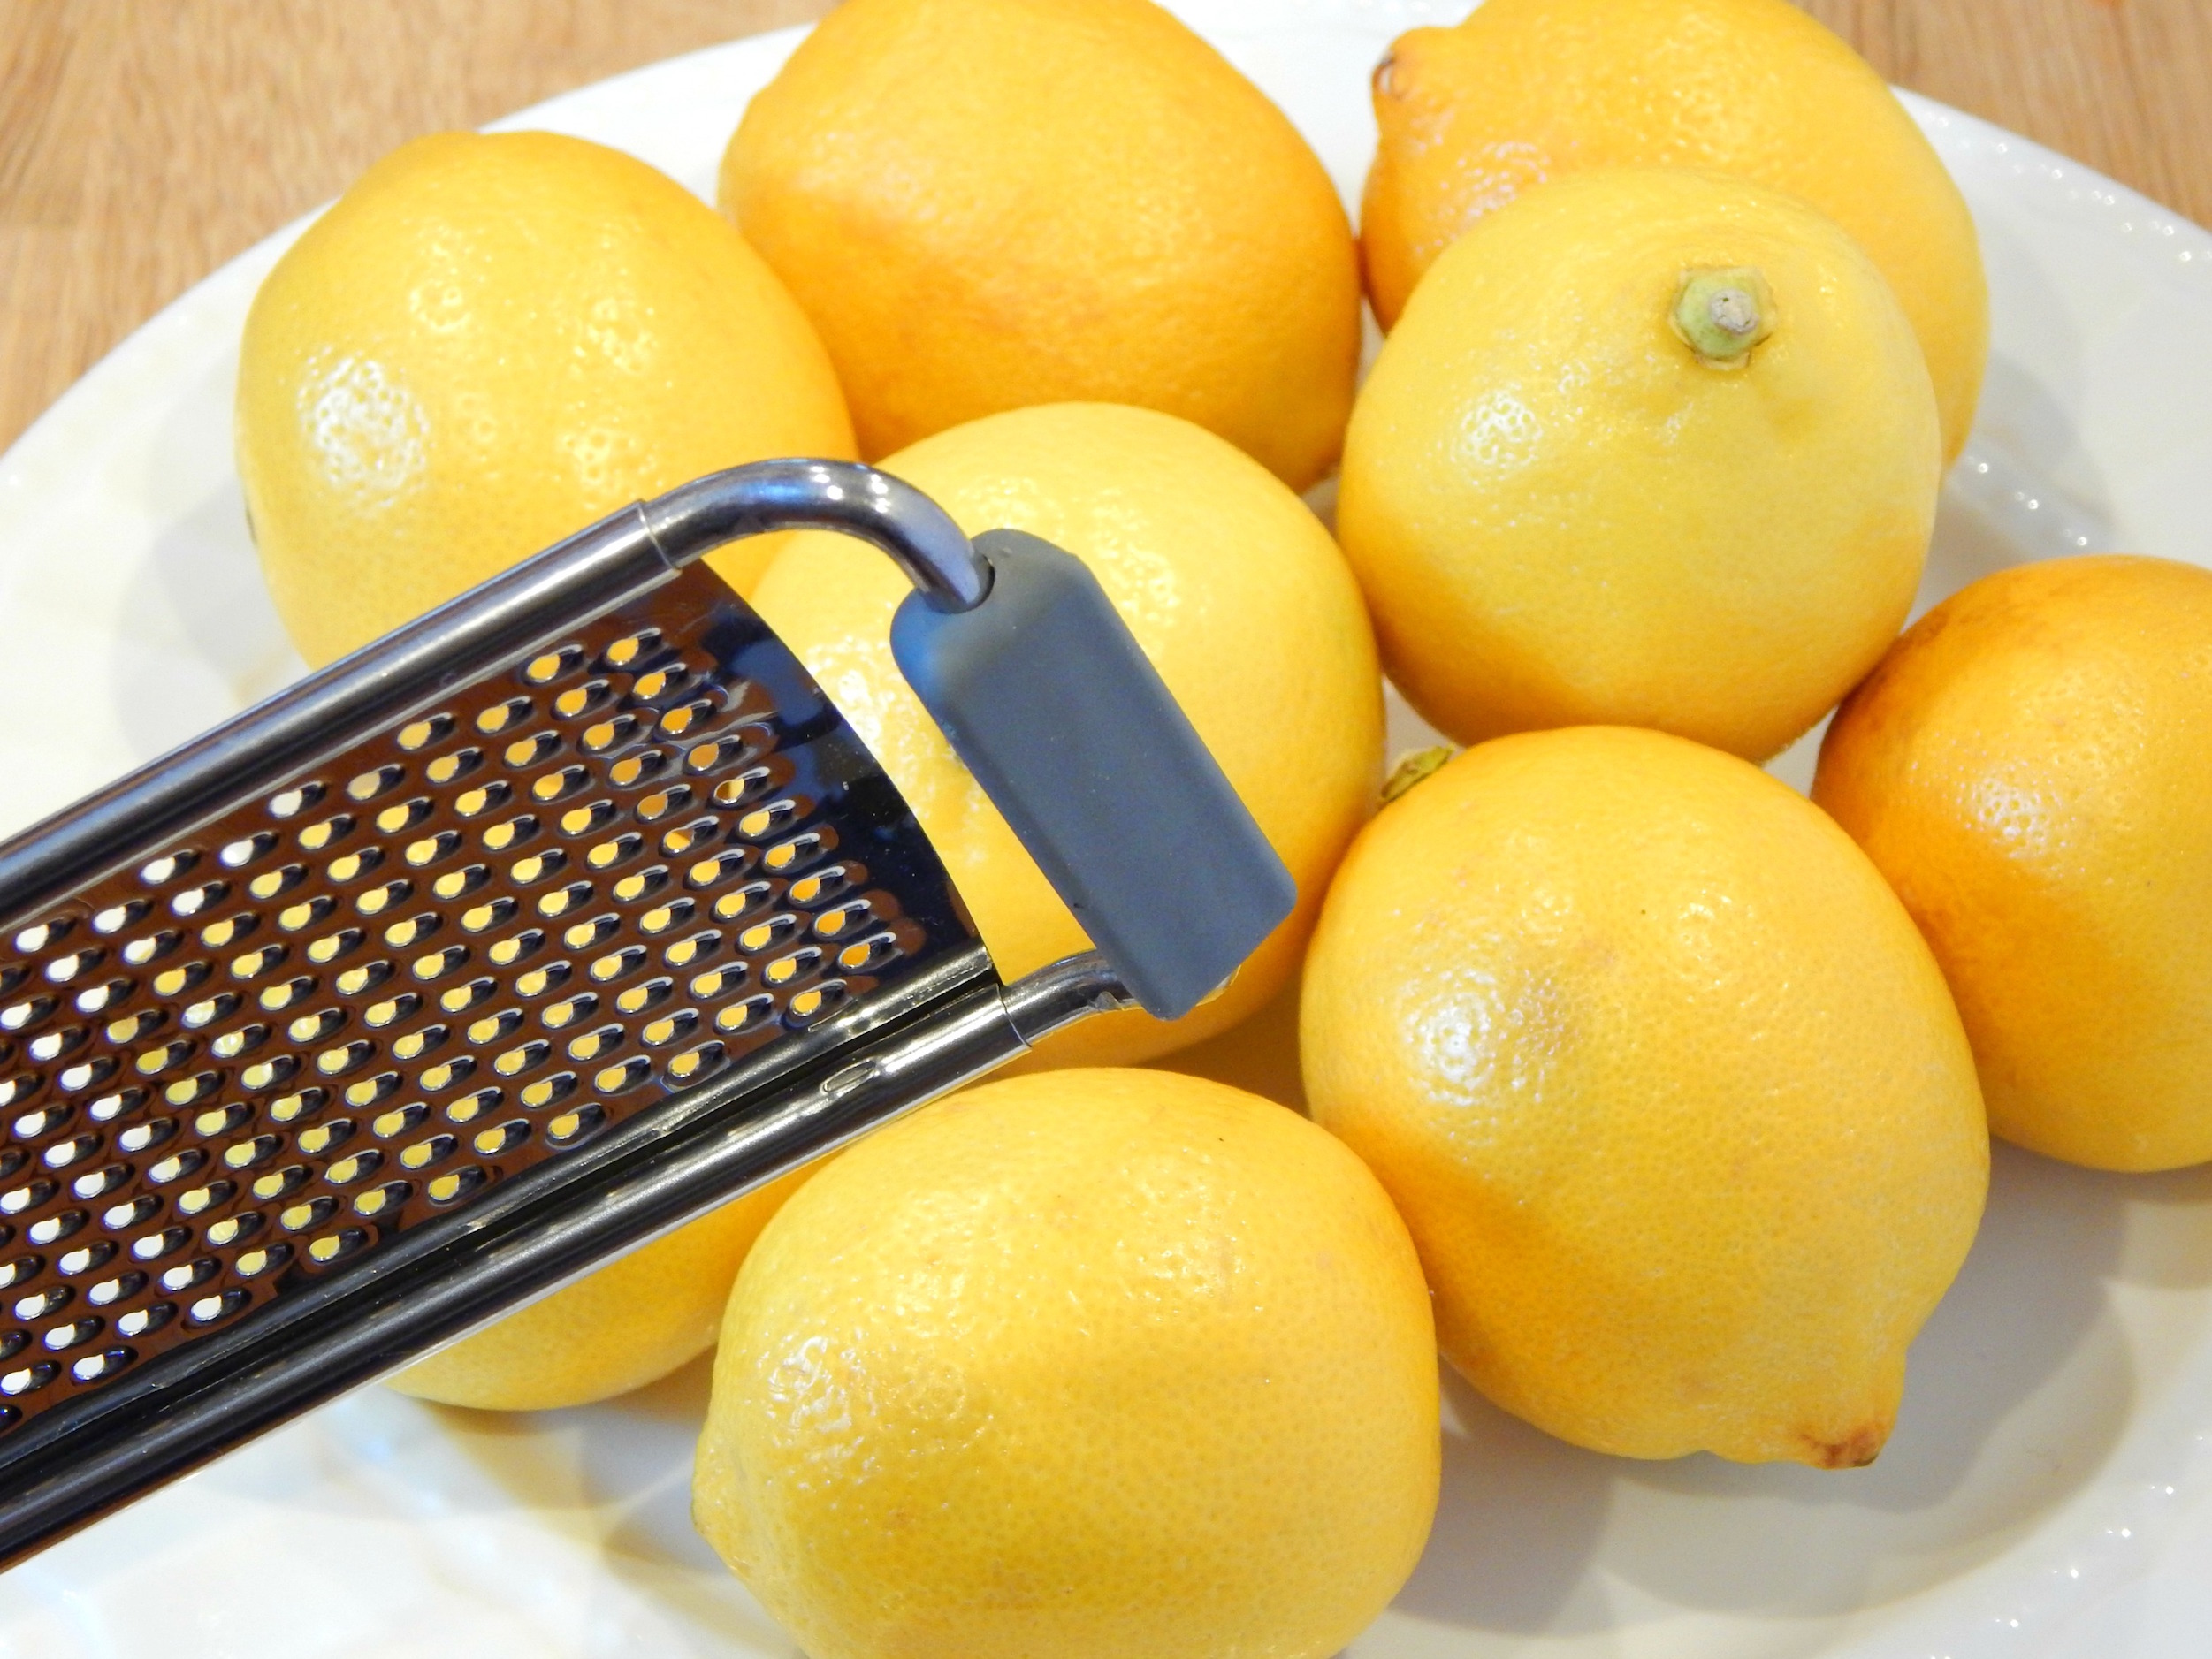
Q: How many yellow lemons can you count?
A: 9